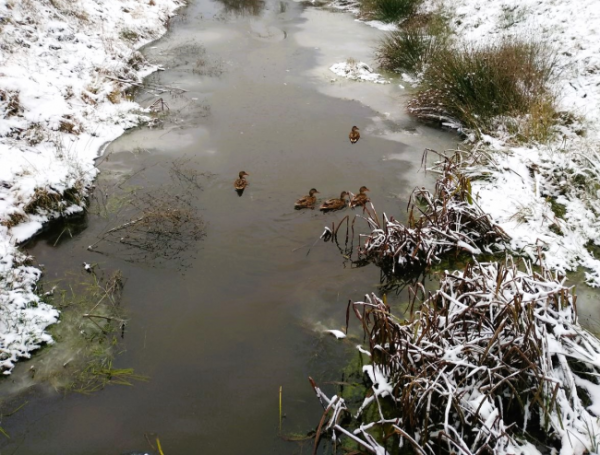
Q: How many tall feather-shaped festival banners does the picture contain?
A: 0